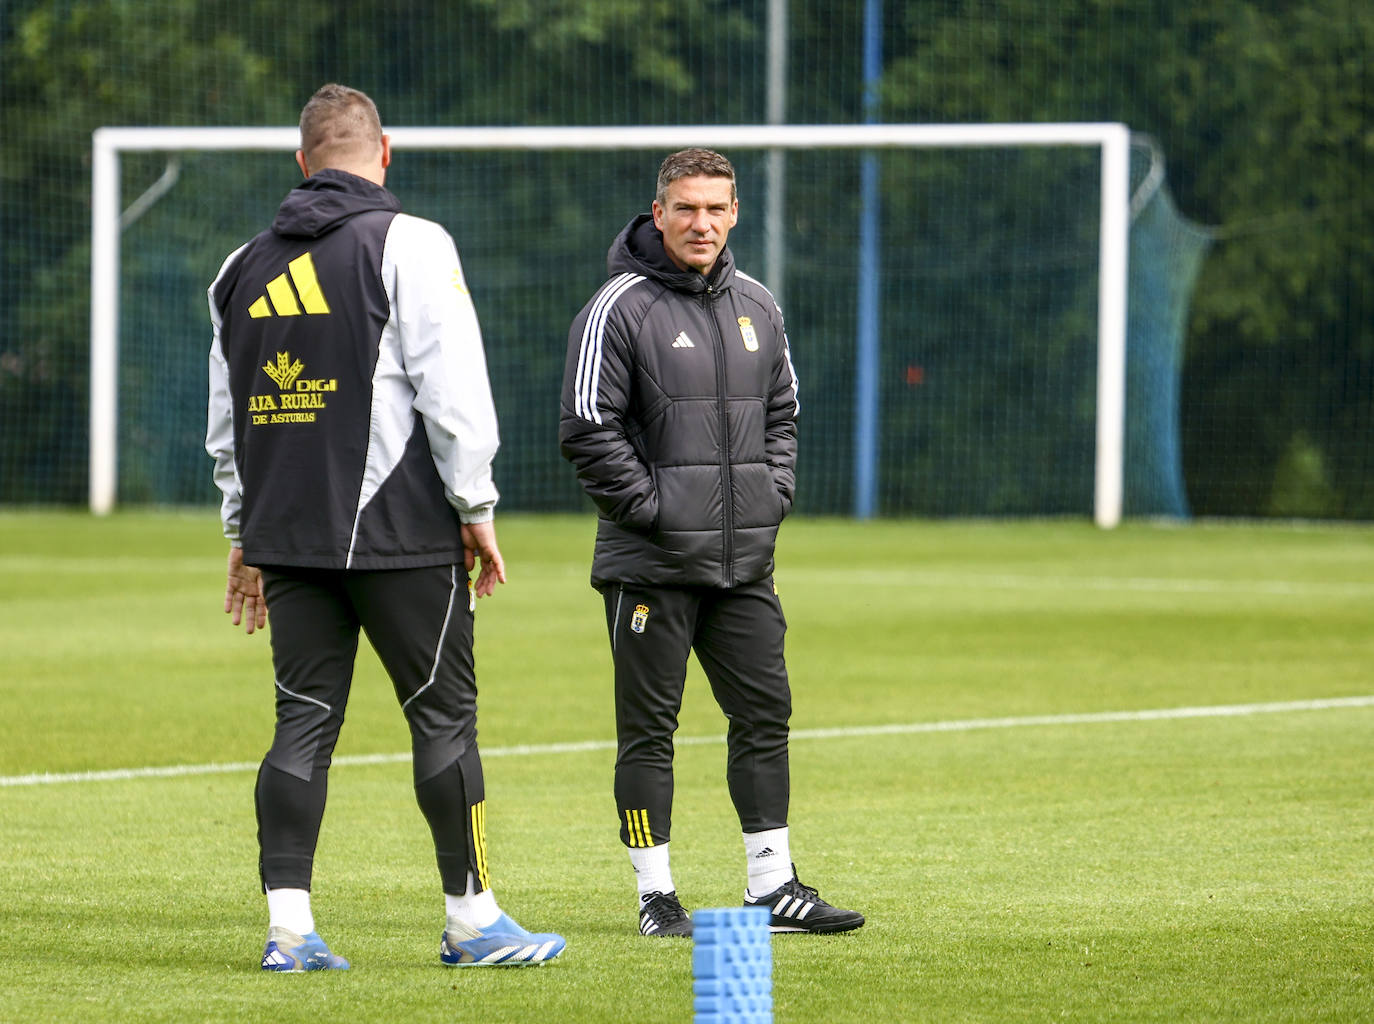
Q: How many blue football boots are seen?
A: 2